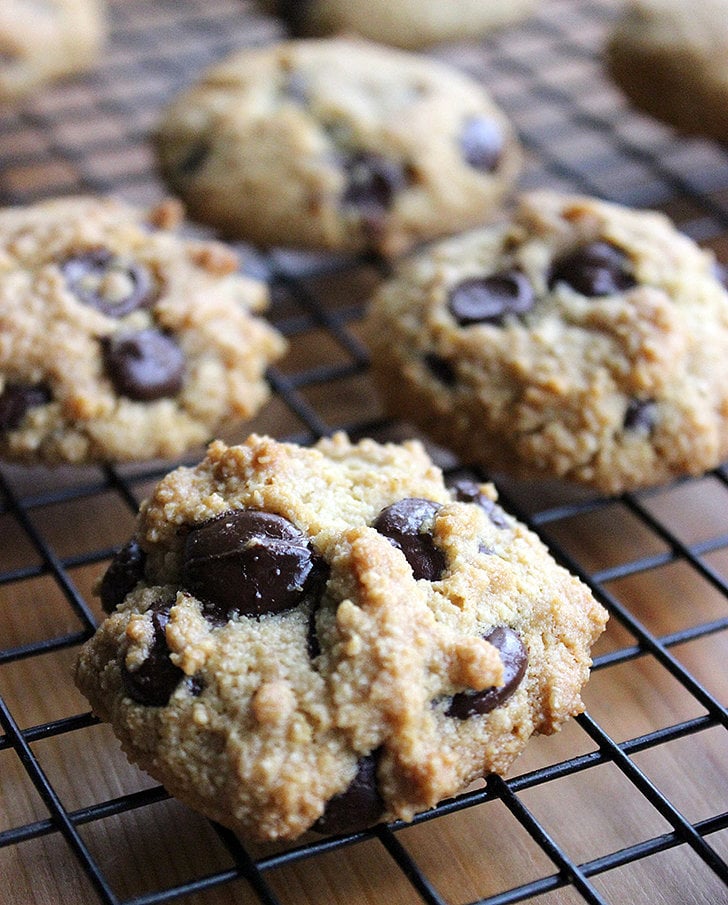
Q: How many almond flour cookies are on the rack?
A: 7